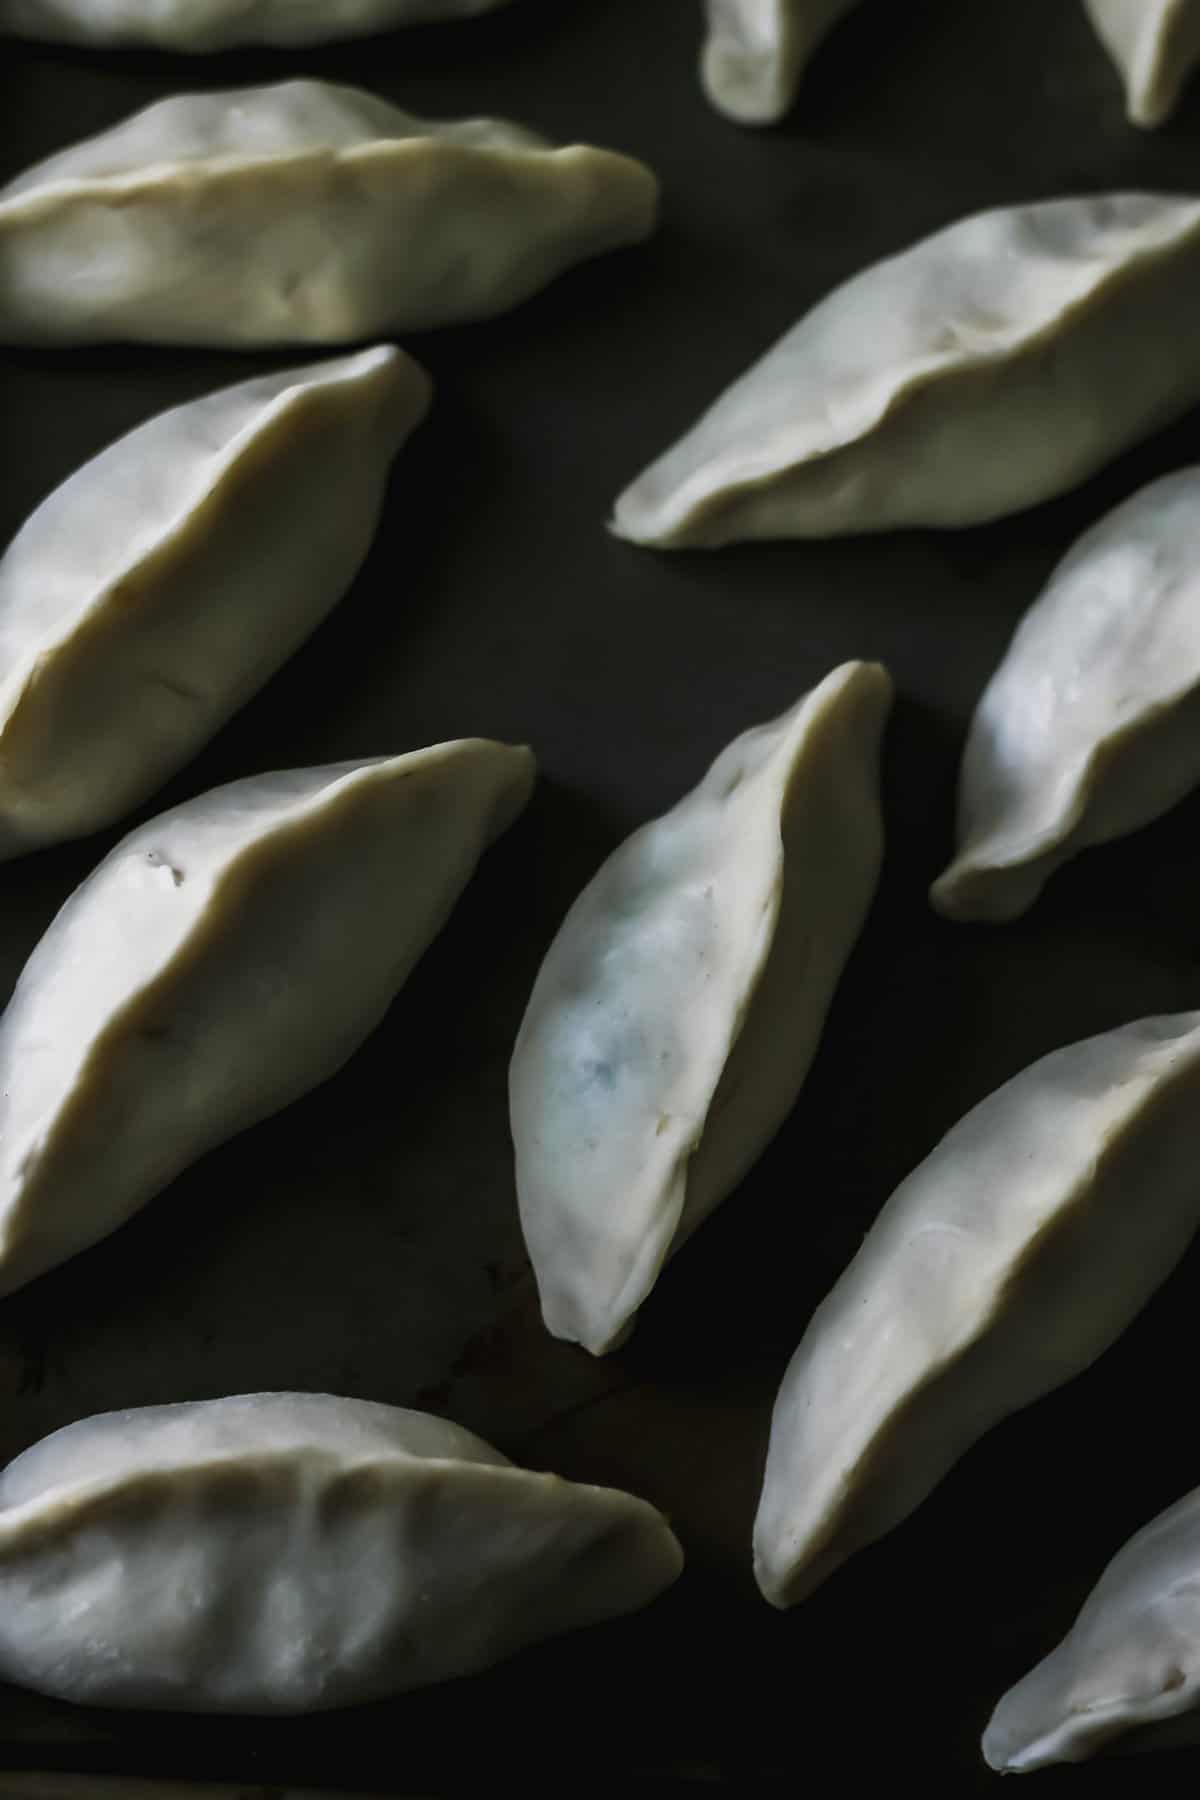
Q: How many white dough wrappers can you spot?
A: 12